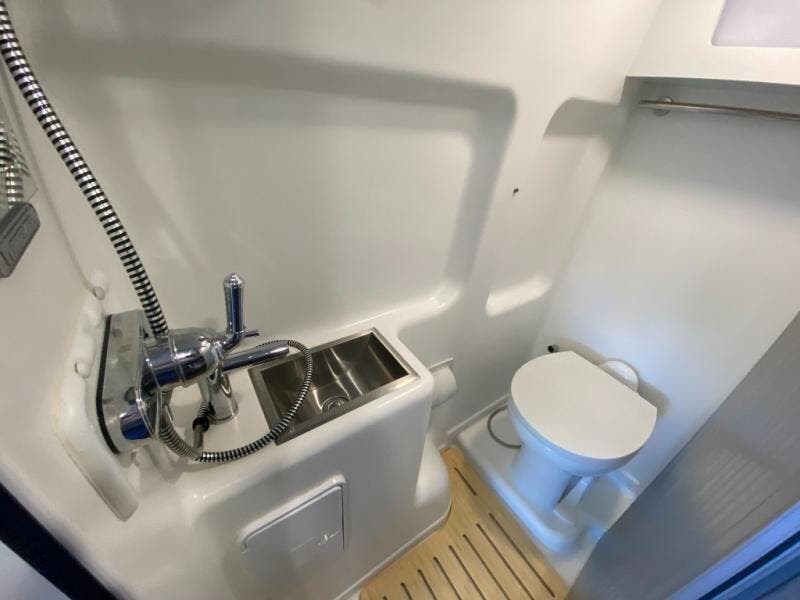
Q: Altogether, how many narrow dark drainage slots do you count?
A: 9